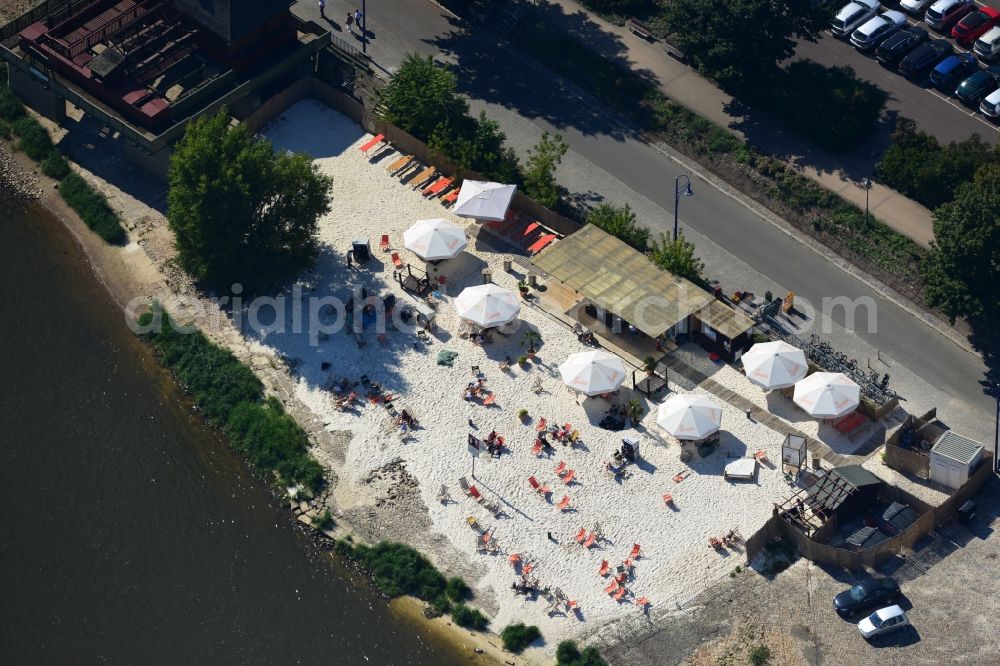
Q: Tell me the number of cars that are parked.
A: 13